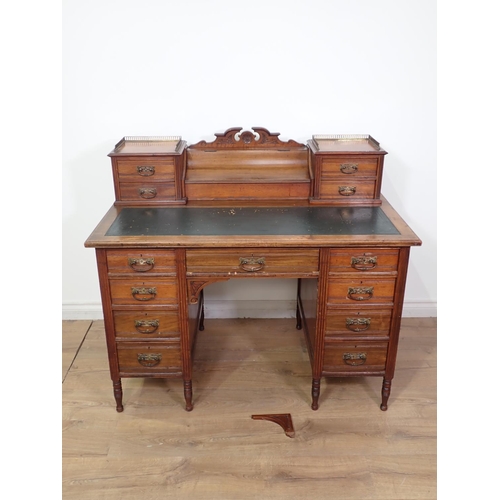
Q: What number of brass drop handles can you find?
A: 13